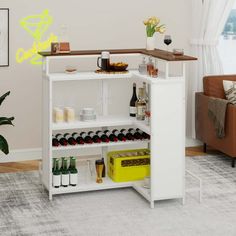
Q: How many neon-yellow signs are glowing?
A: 1